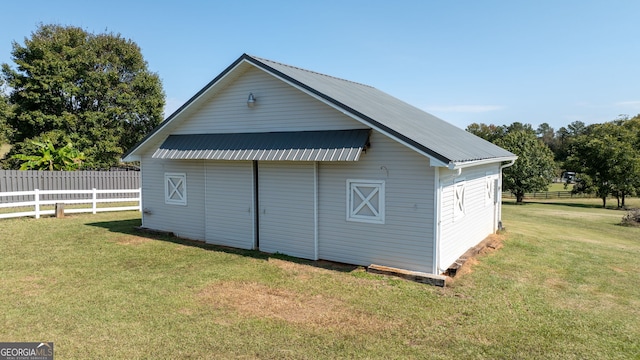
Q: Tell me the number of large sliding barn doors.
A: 2